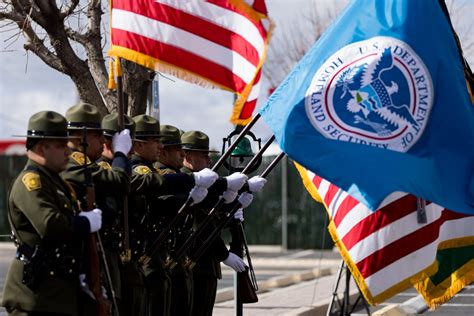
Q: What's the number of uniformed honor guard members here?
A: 6